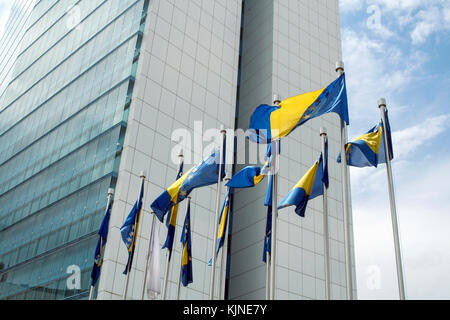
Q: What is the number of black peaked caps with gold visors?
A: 0